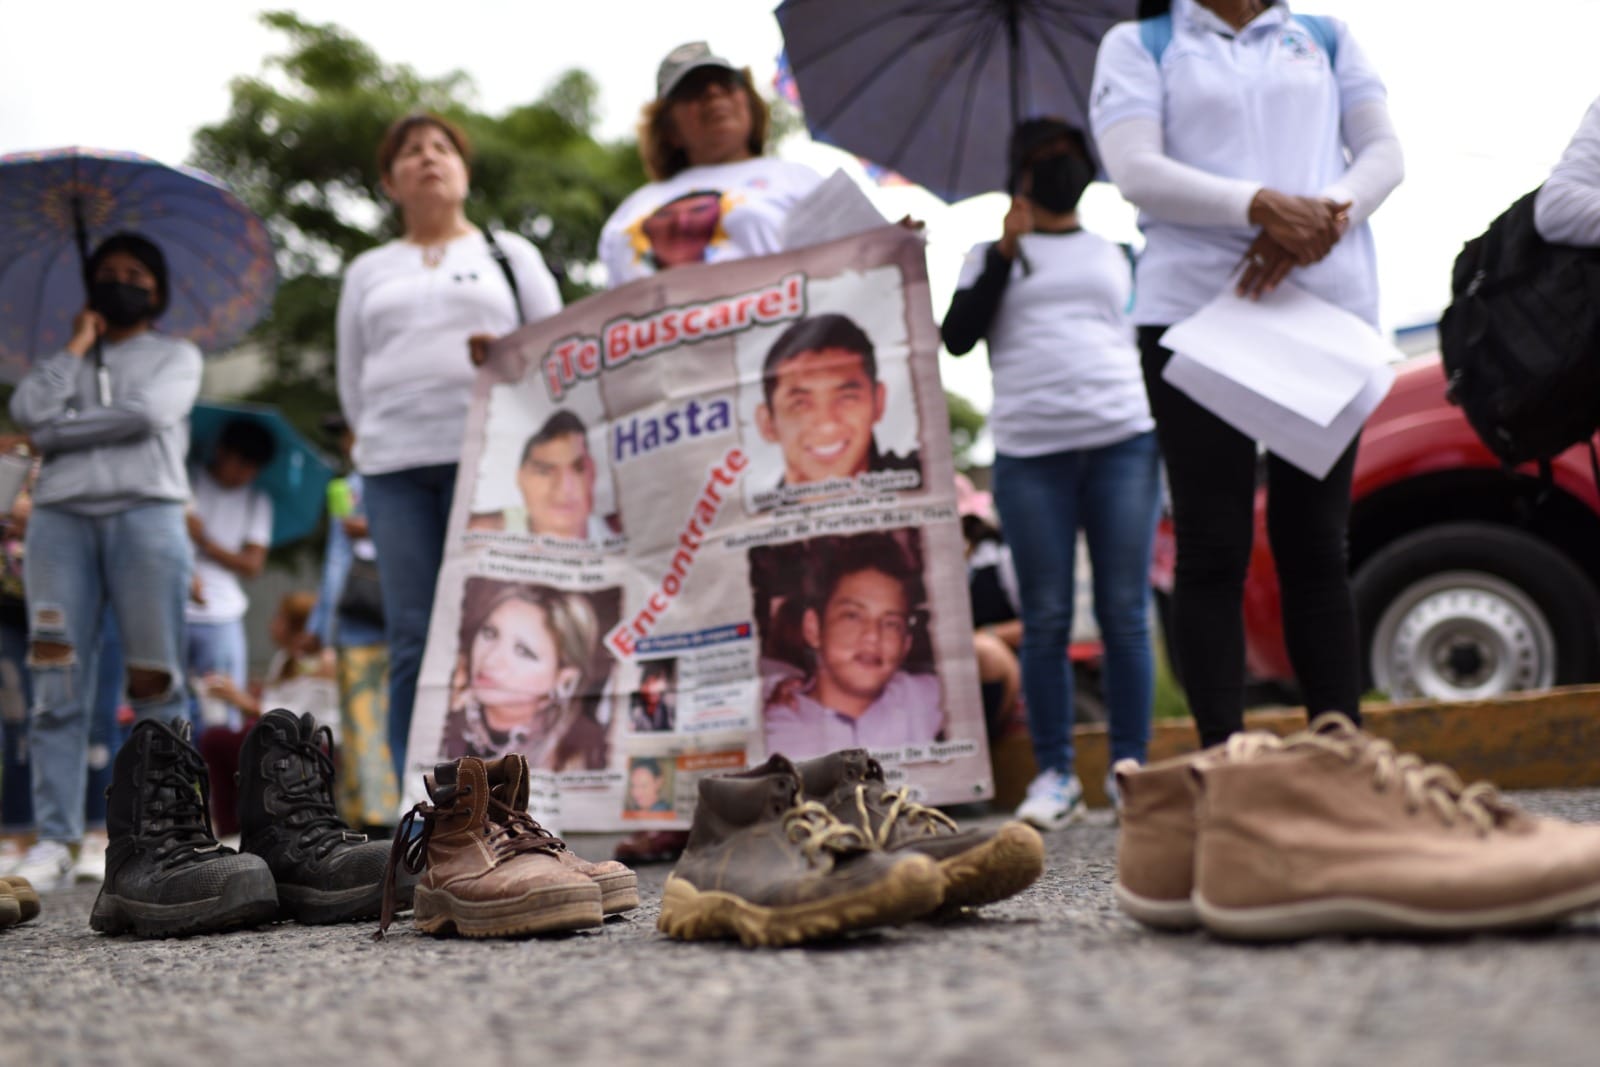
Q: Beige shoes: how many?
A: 2